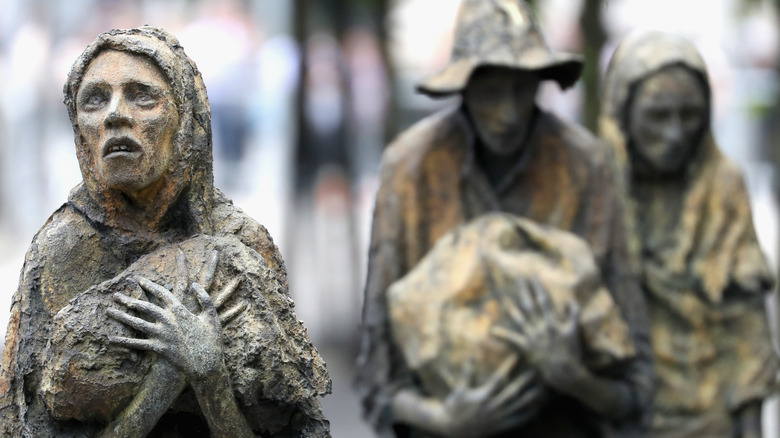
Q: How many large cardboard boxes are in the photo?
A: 0